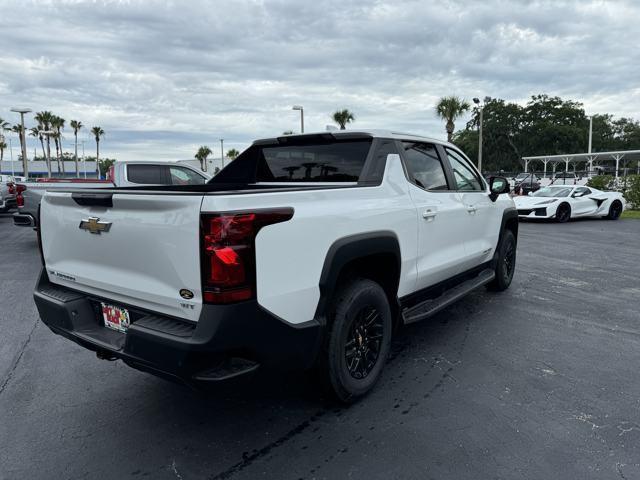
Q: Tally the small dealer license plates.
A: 1